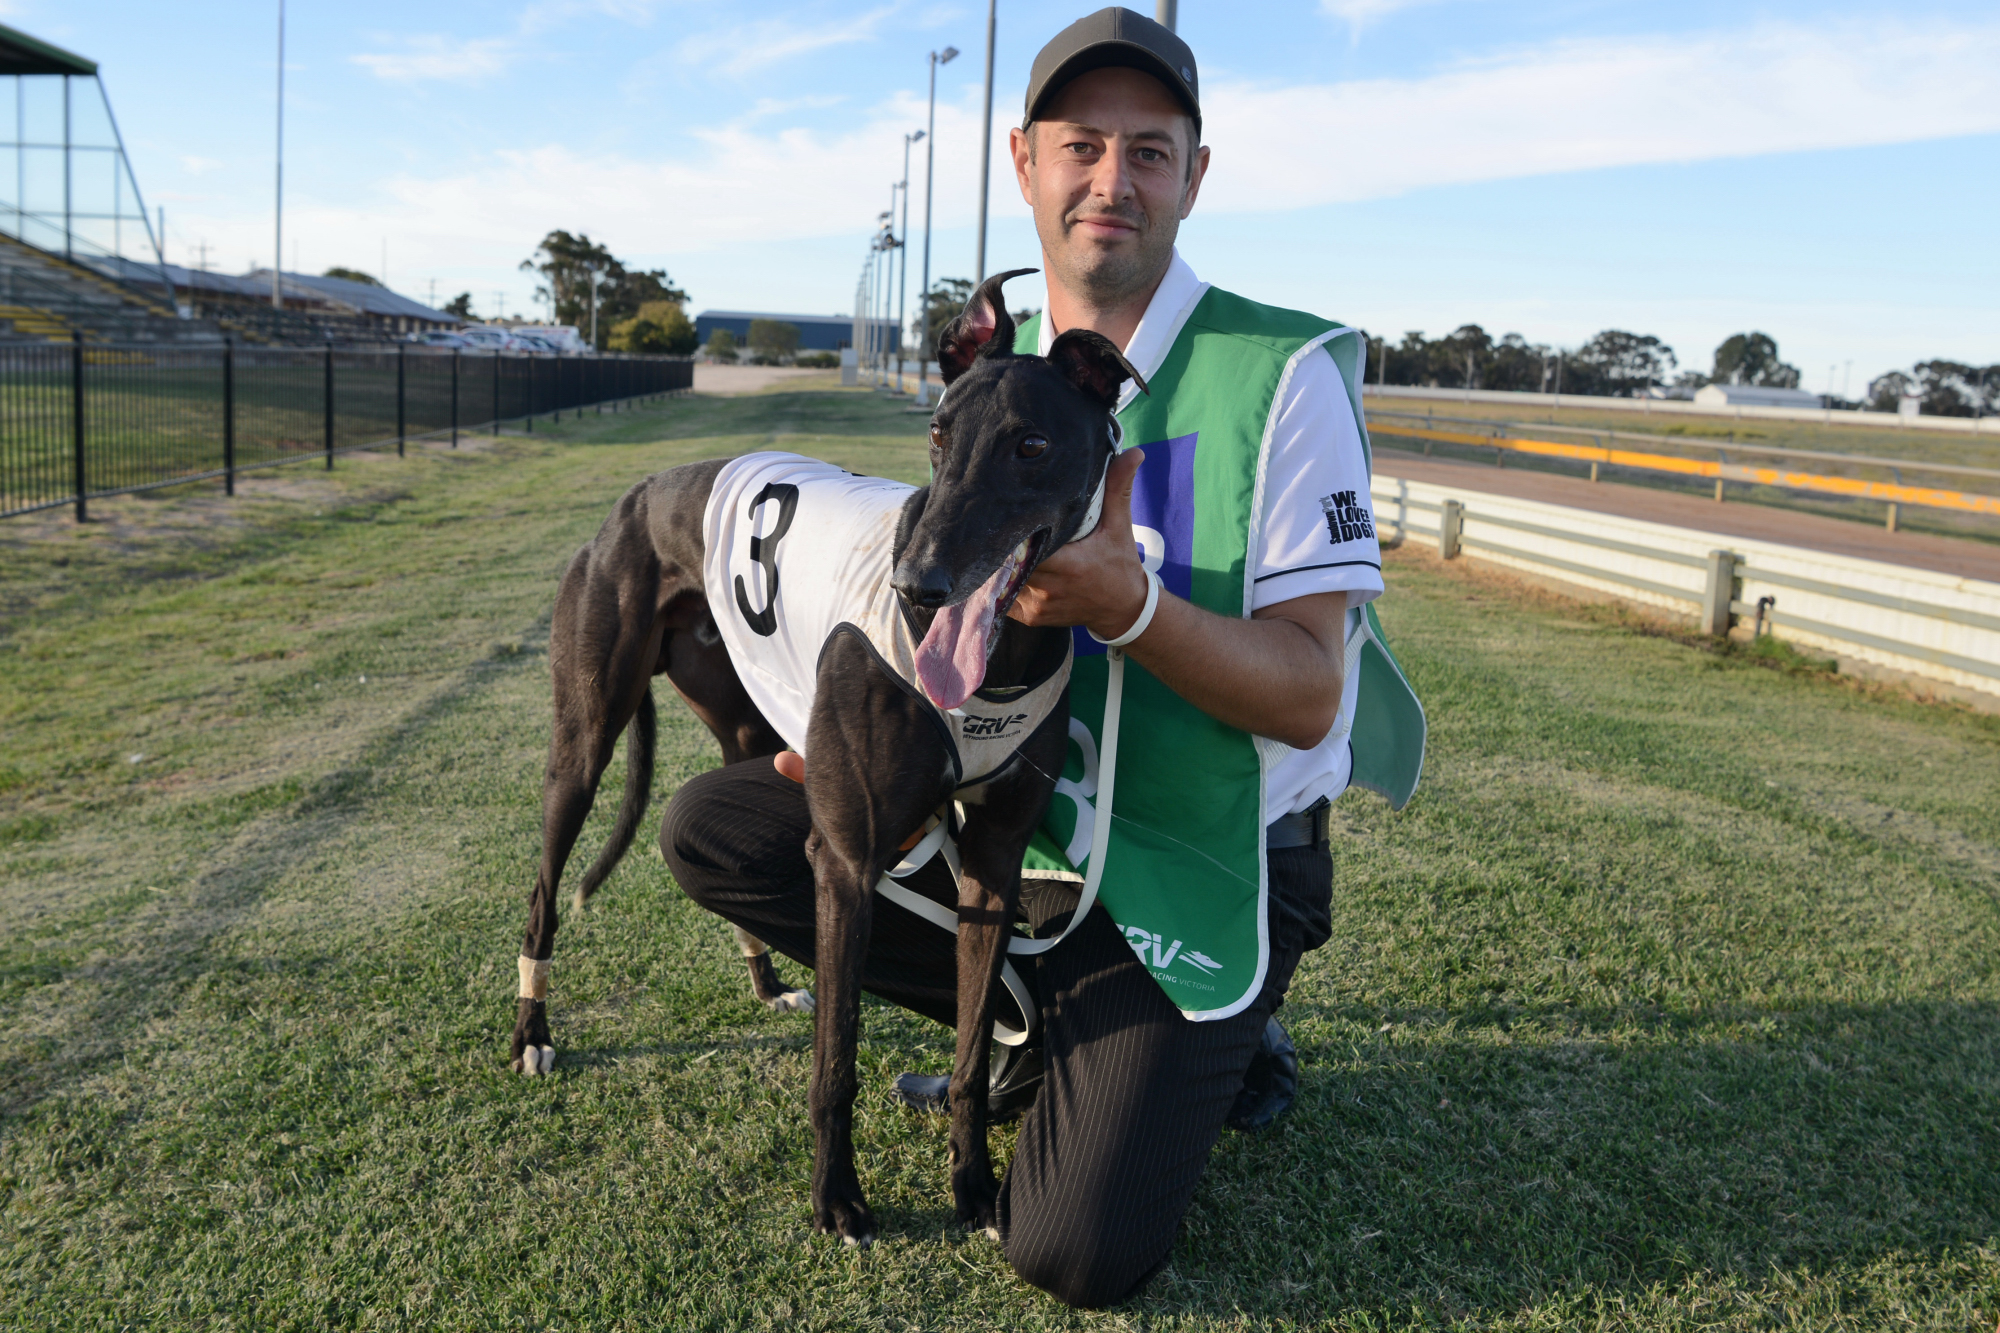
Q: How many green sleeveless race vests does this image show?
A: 1